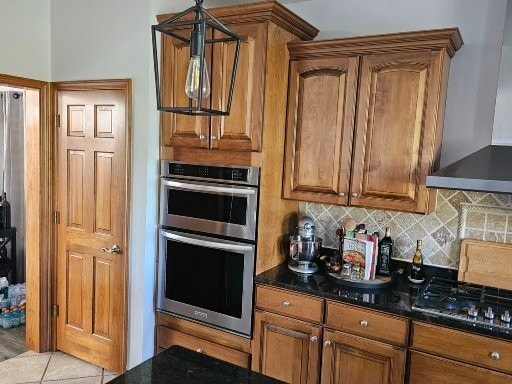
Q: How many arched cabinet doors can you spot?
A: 2